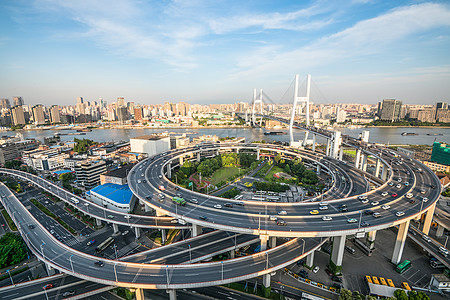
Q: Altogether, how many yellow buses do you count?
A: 5